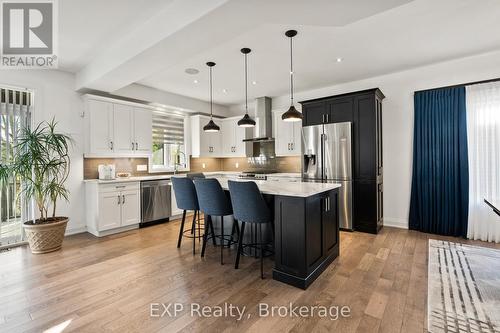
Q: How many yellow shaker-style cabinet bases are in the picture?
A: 0